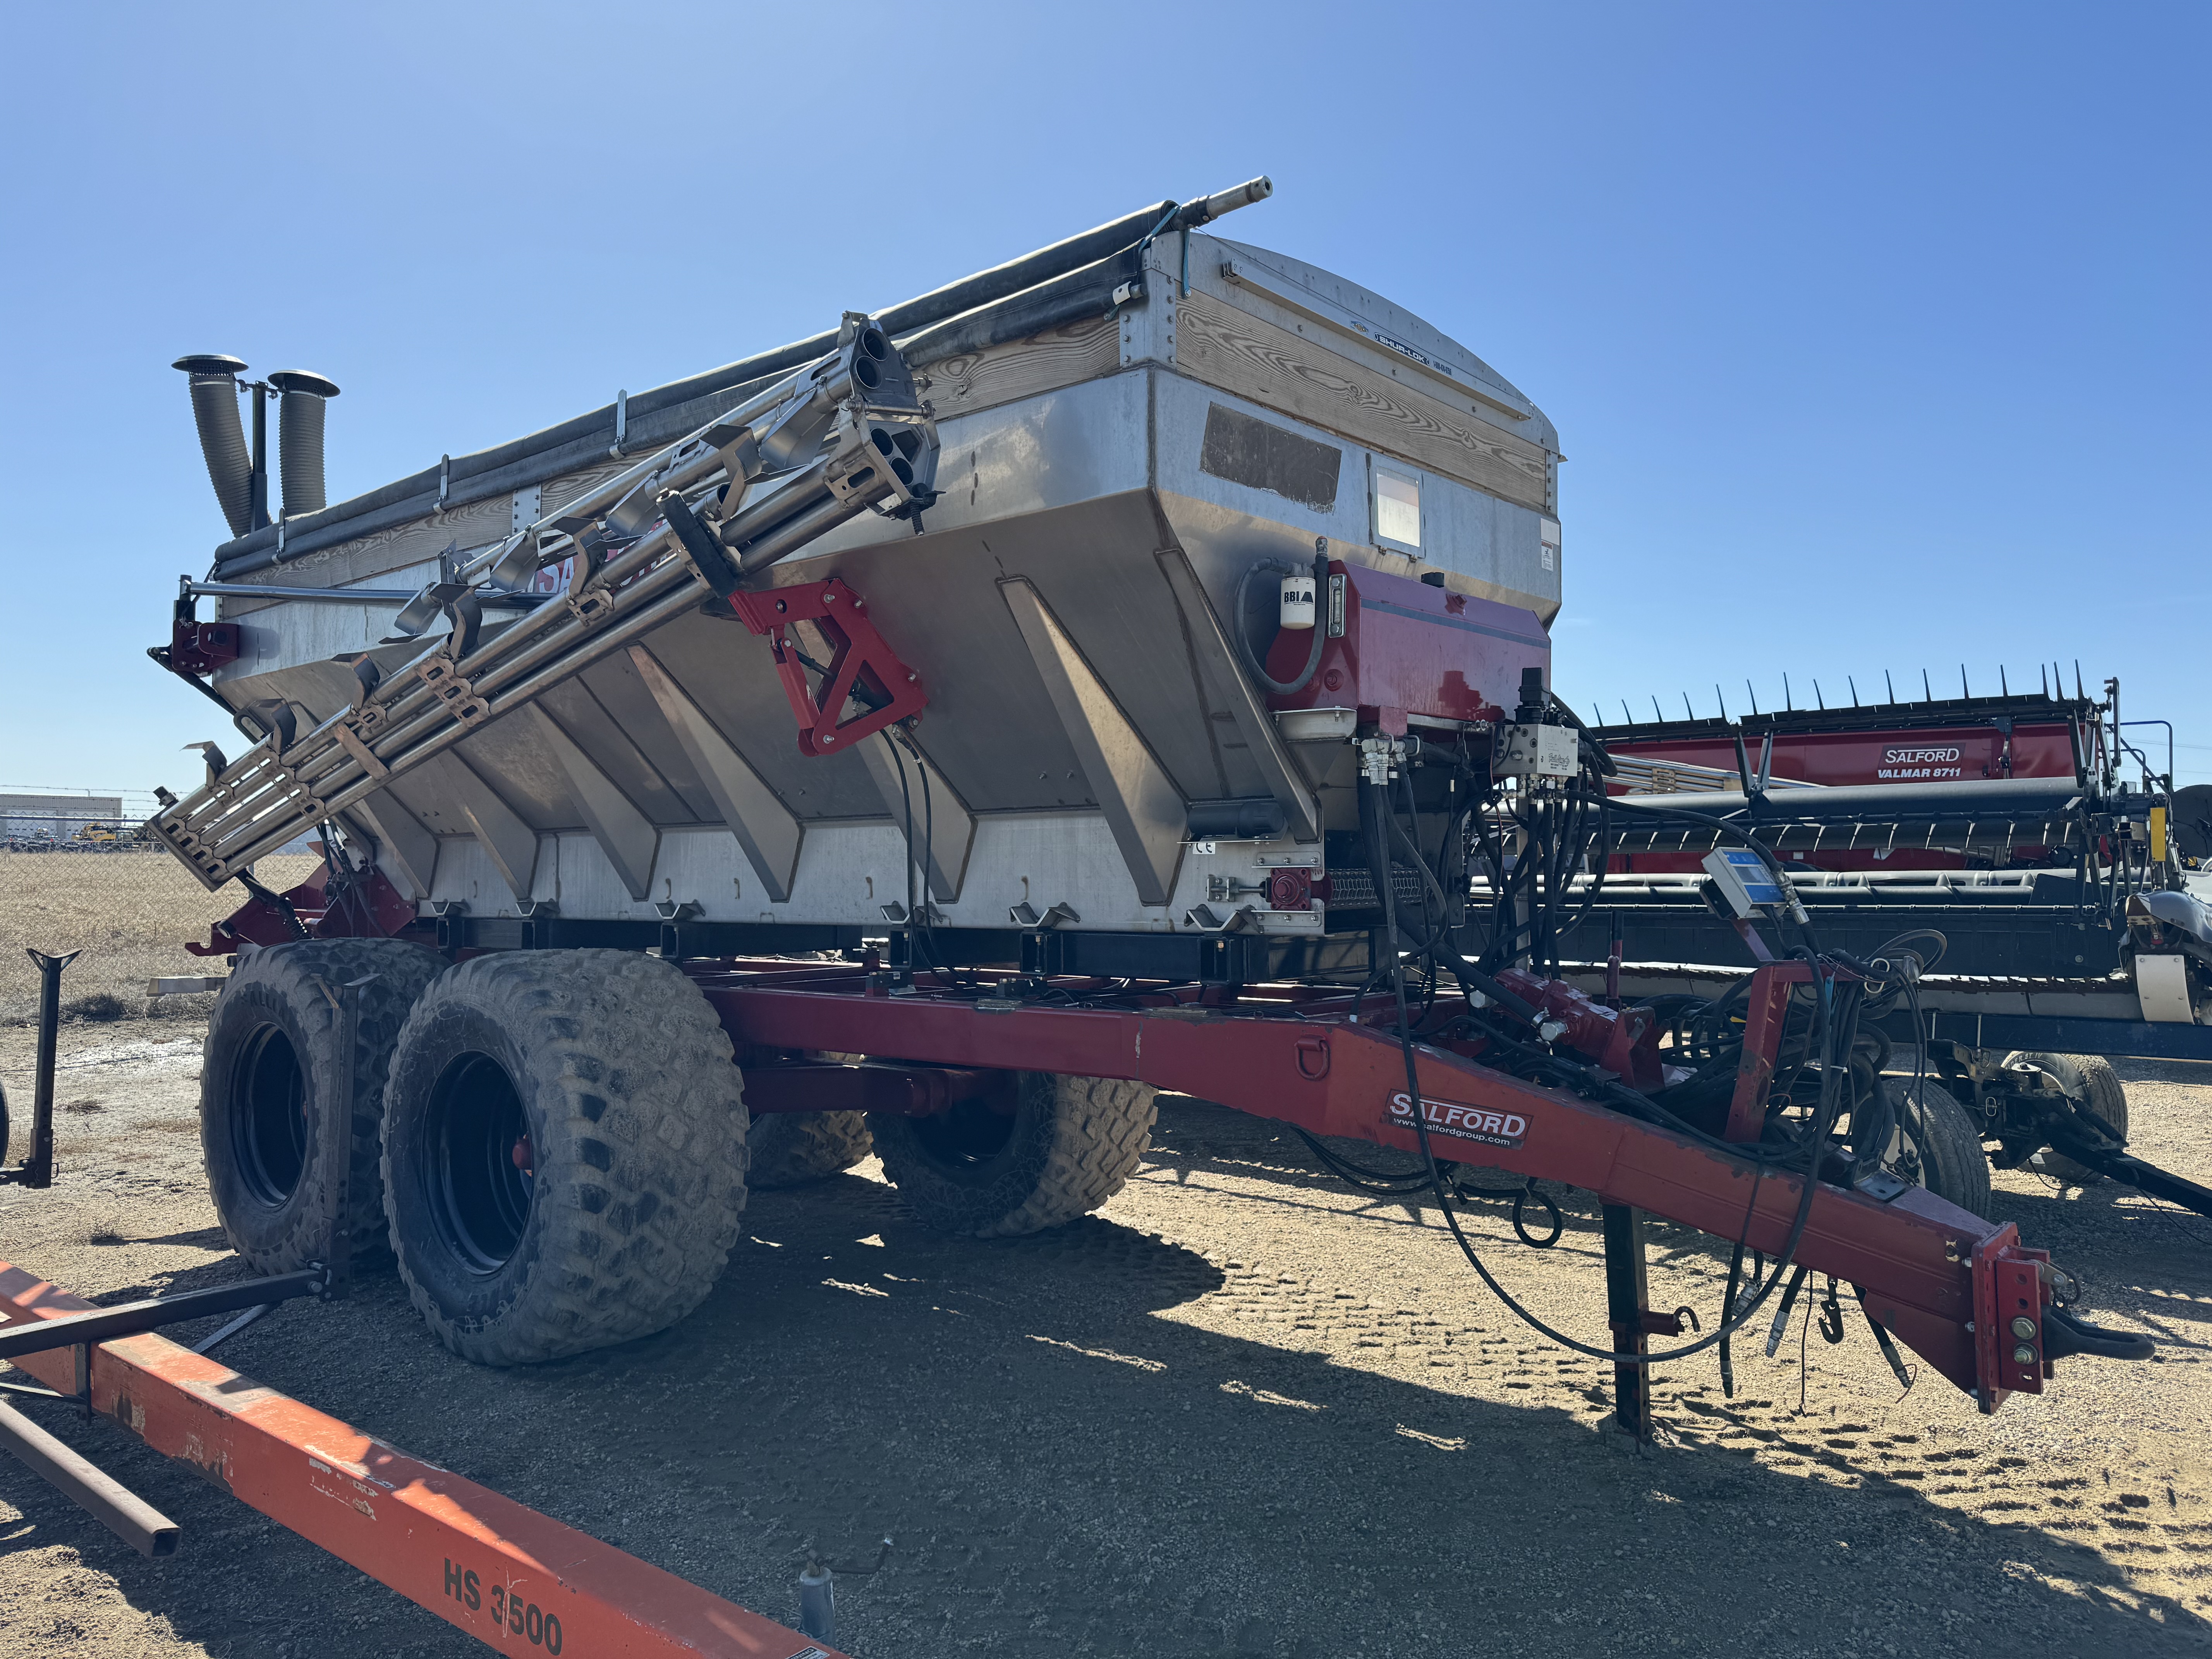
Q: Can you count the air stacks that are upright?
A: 2